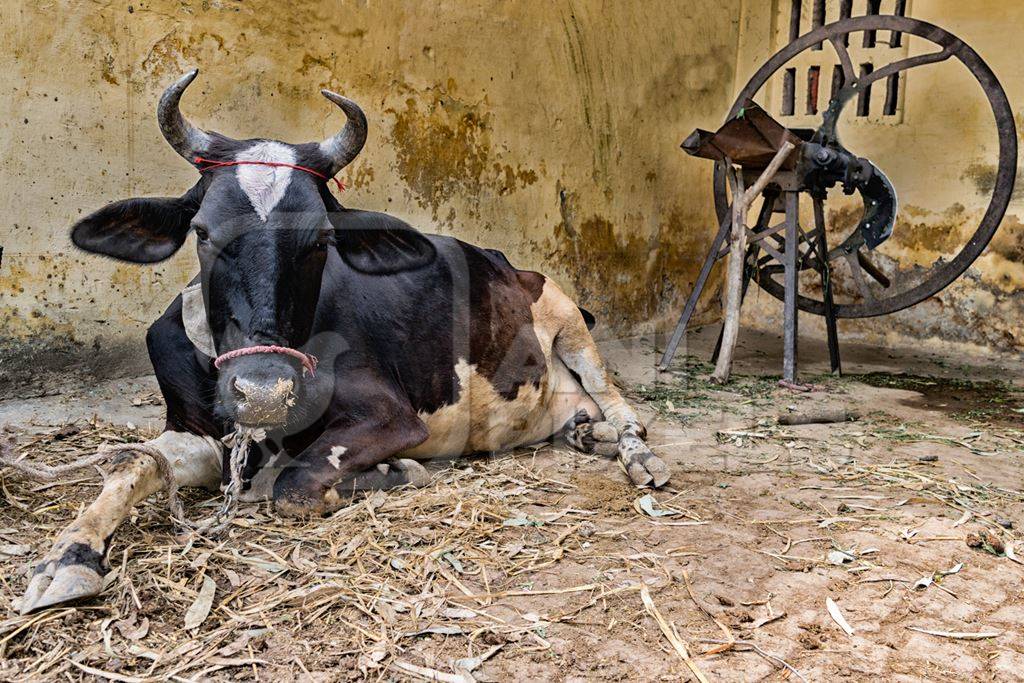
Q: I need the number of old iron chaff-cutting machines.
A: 1